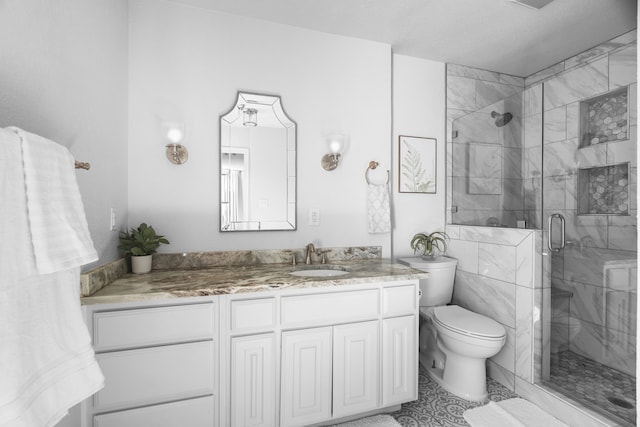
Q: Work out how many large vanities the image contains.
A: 1